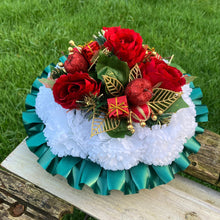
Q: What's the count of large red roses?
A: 3